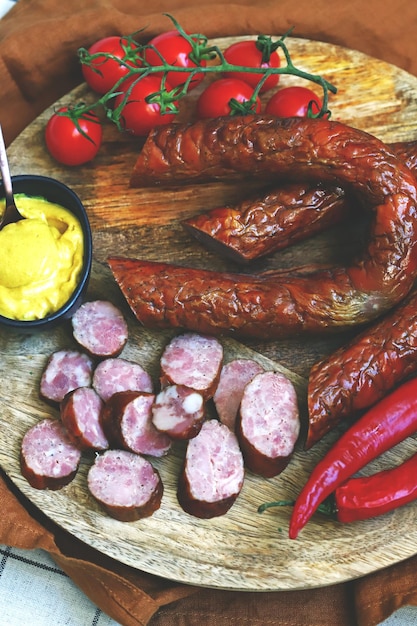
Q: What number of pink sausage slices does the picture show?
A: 12